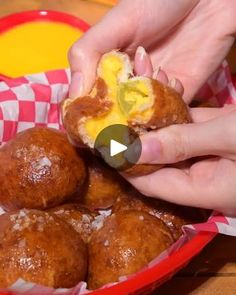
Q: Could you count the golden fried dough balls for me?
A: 7